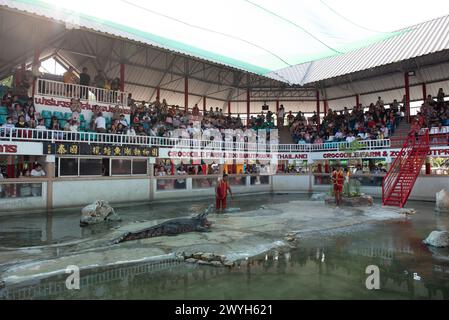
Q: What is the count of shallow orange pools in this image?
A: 0